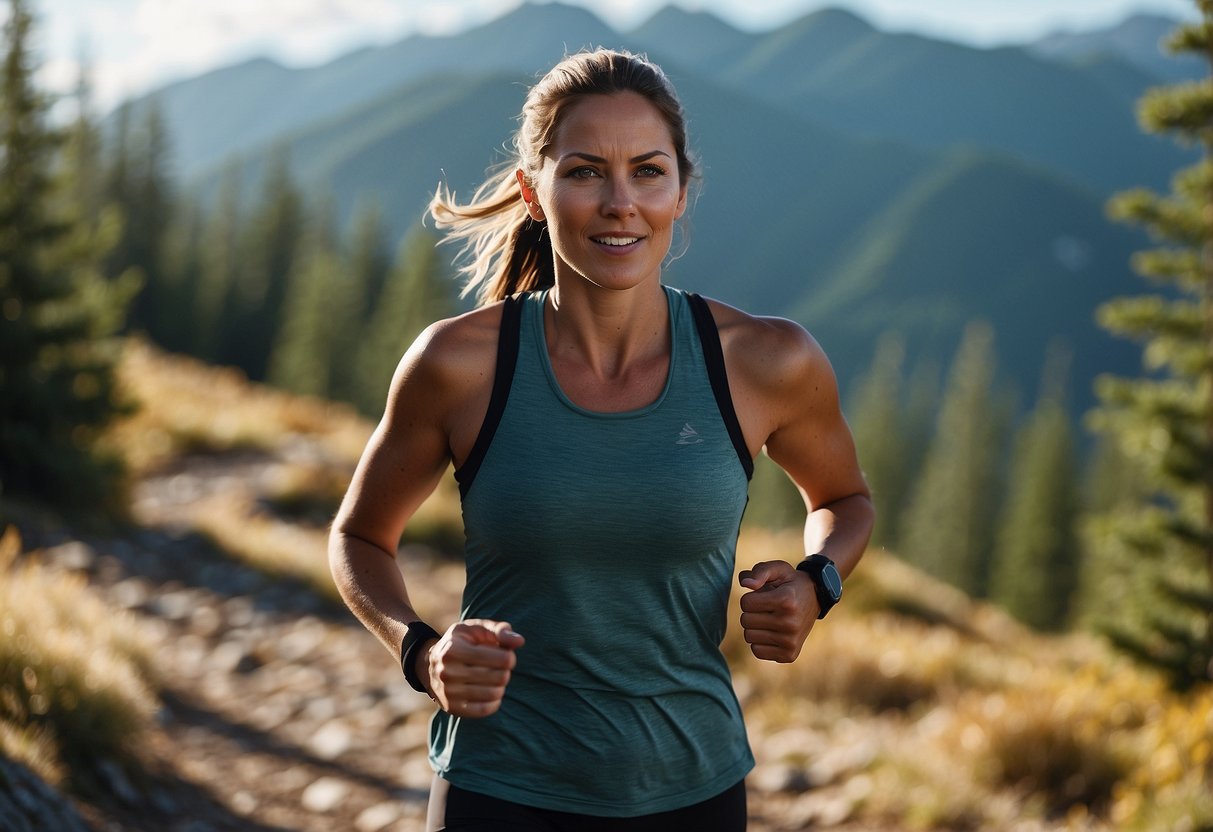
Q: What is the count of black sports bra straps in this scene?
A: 2